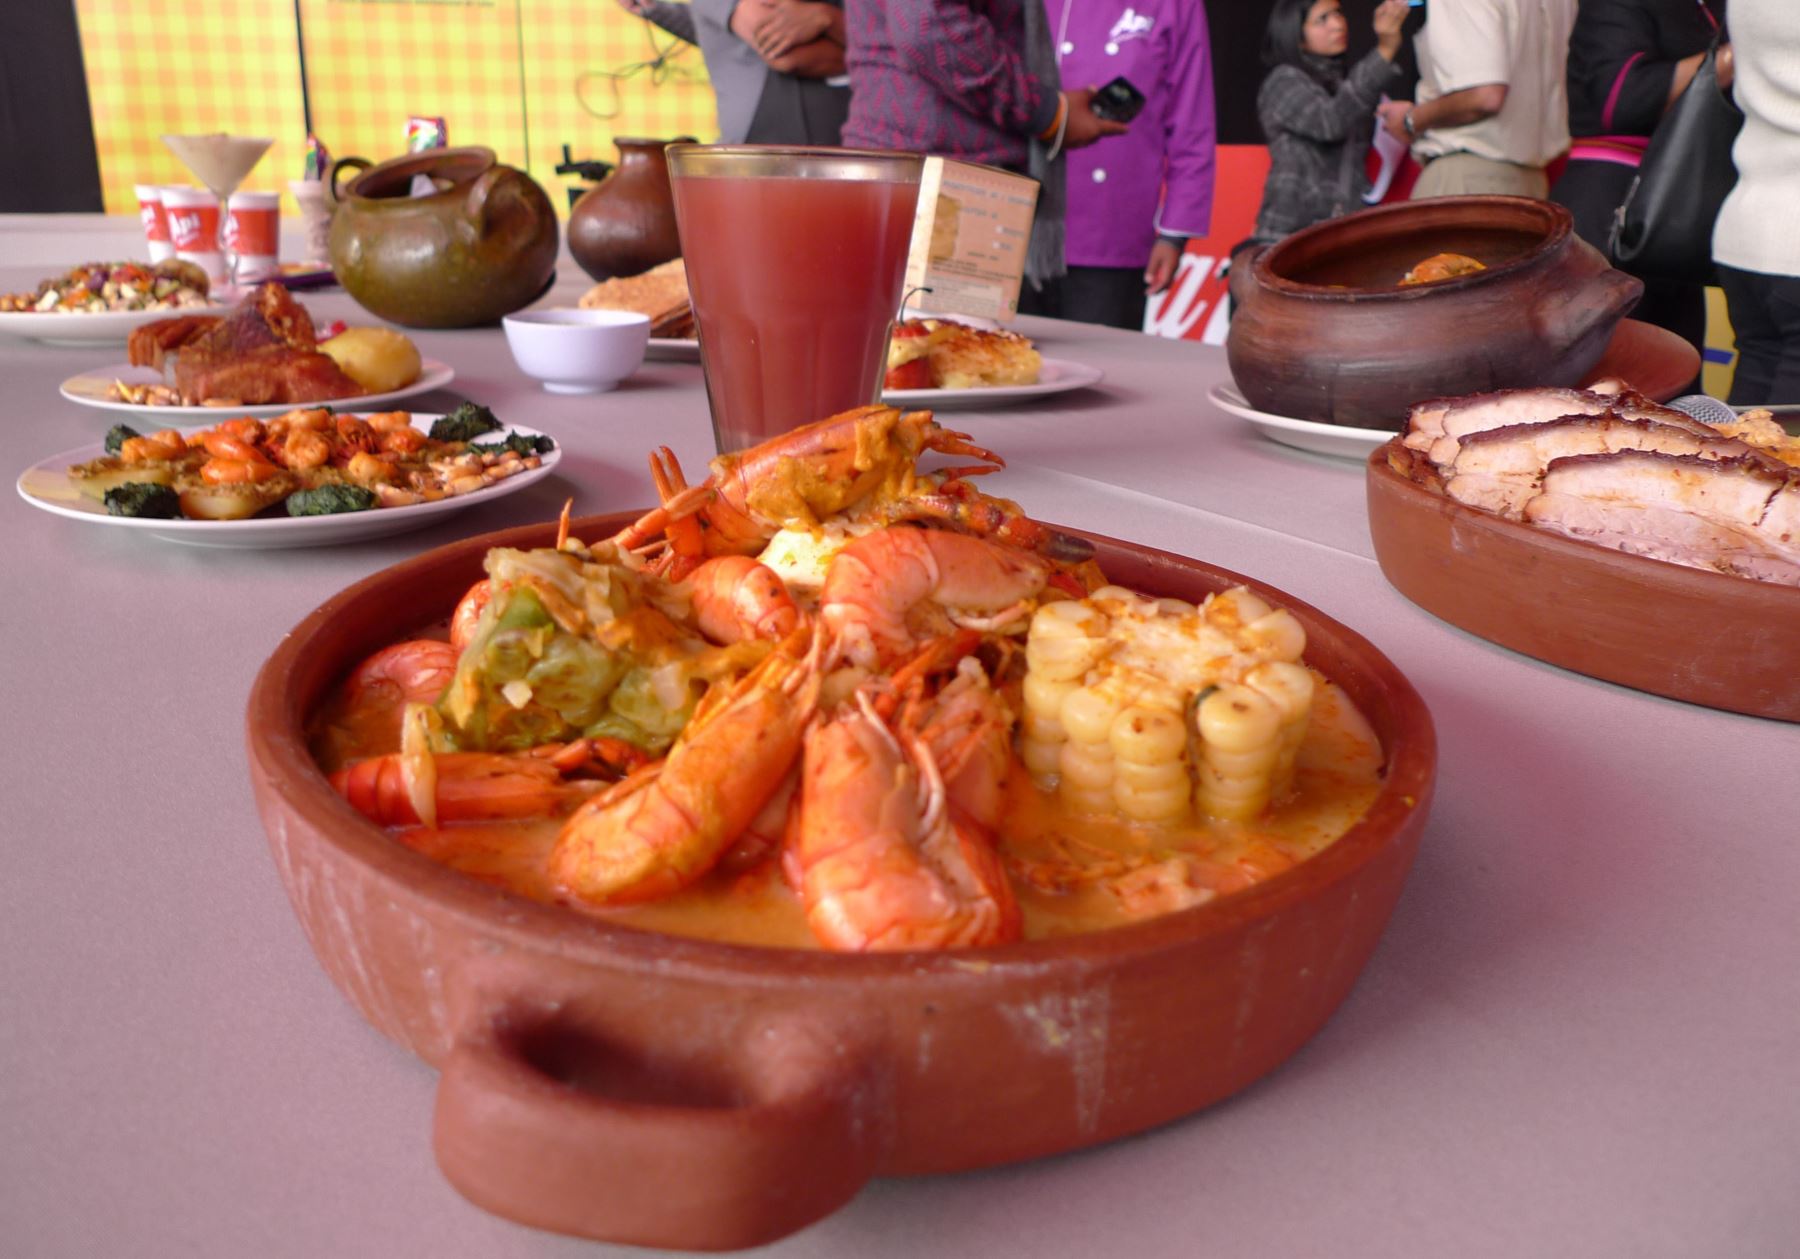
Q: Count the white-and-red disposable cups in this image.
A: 3